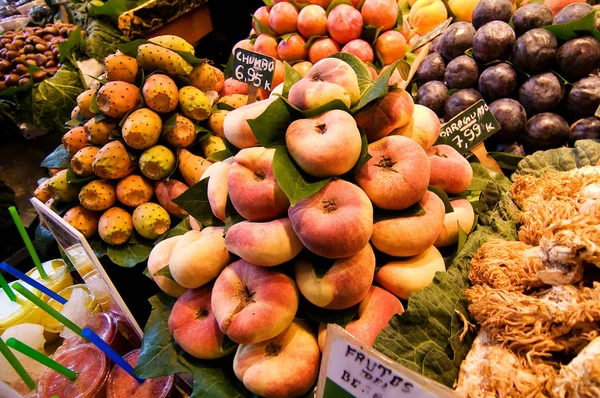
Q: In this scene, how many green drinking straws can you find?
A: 5